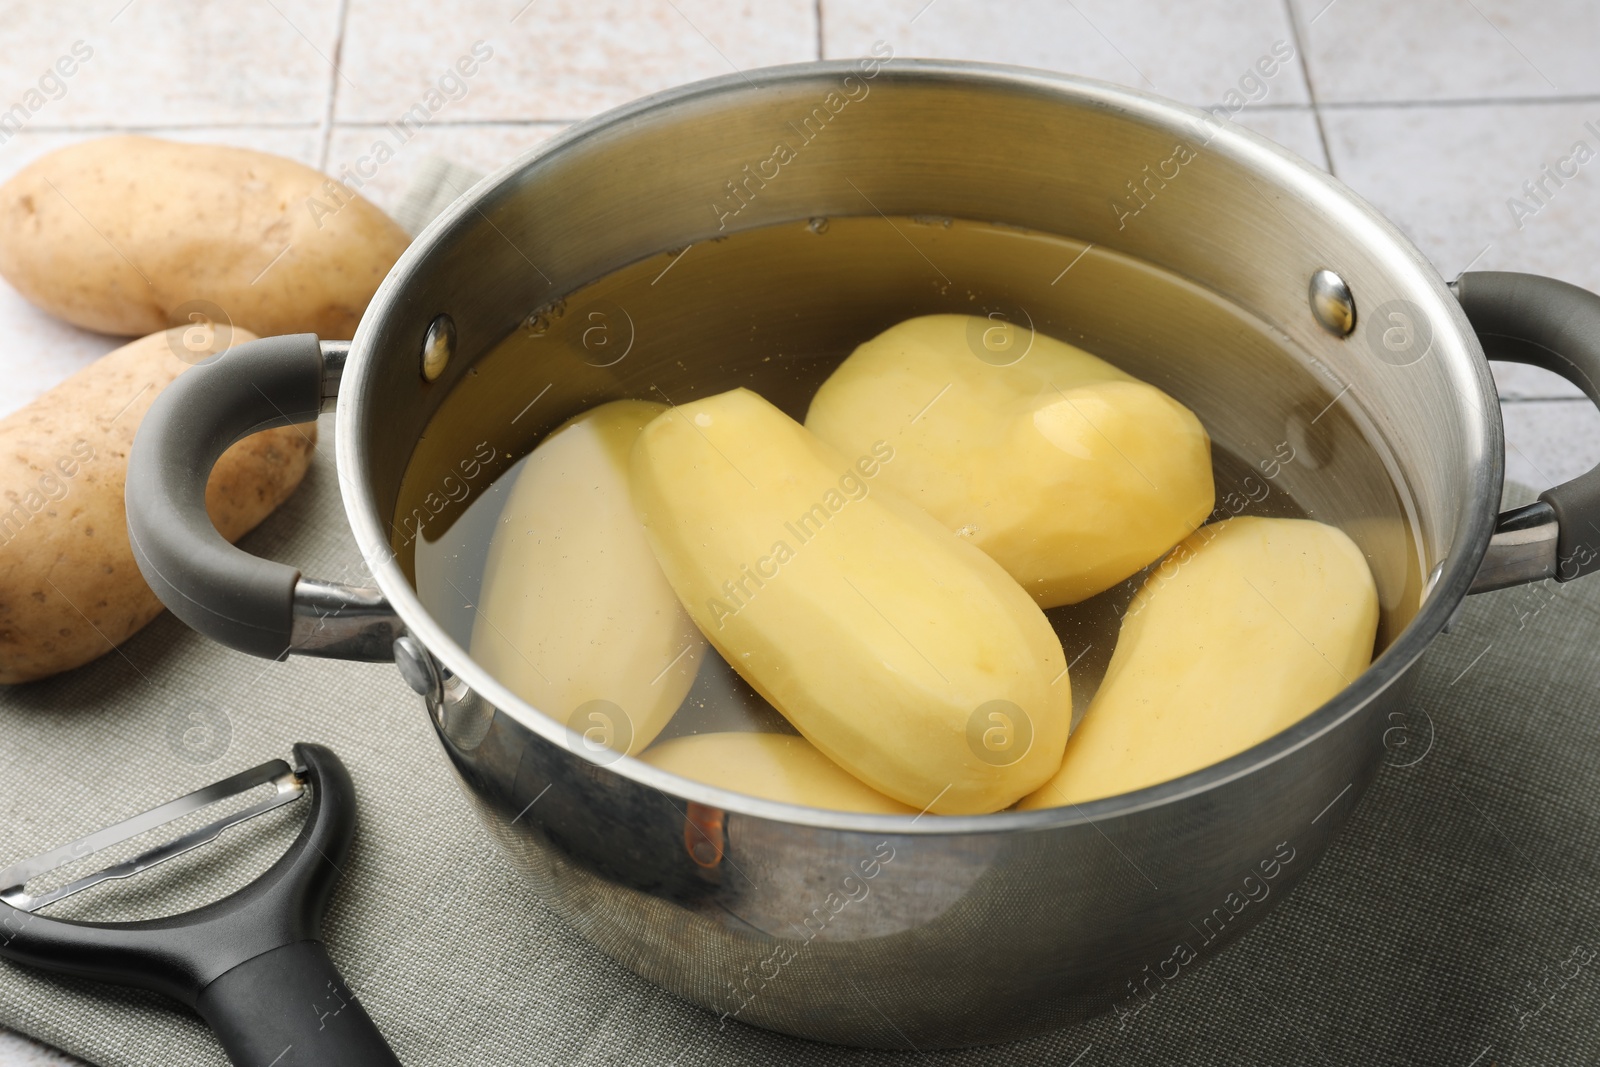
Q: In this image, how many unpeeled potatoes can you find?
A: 2